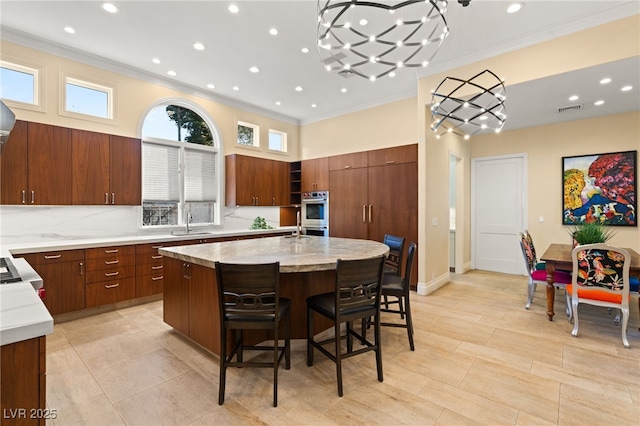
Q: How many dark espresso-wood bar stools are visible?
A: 4